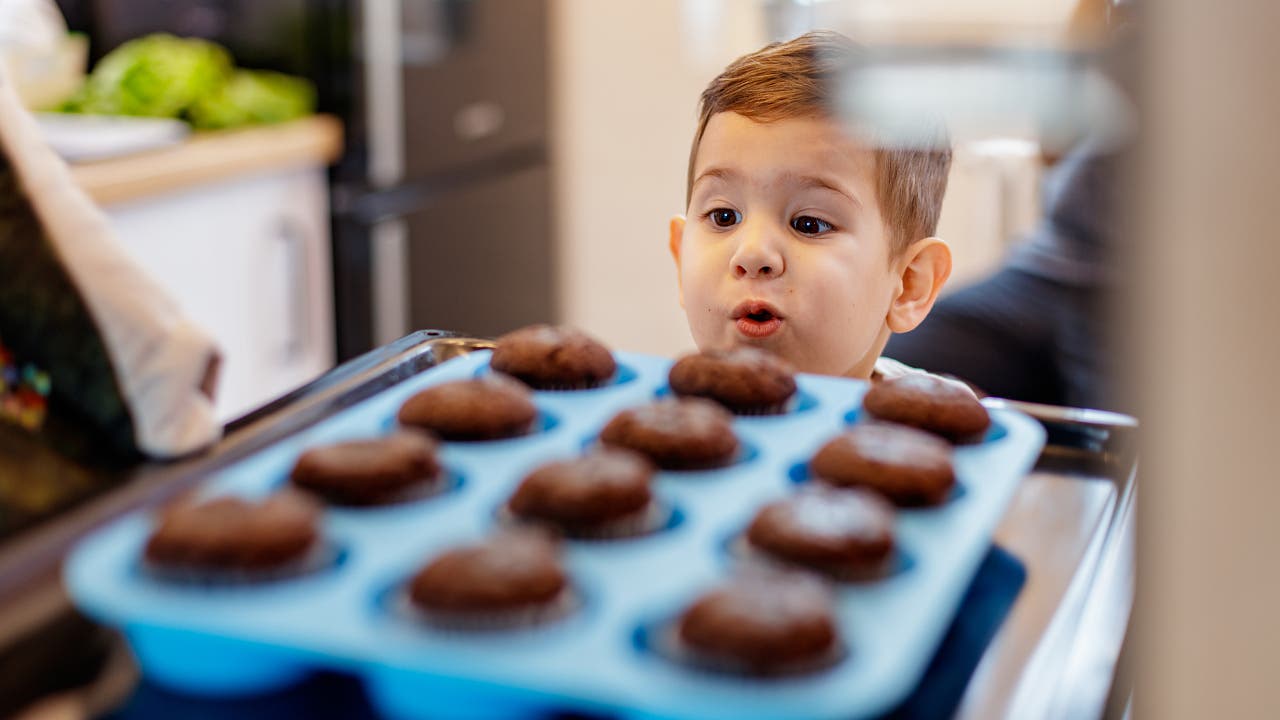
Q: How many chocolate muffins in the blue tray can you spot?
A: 12